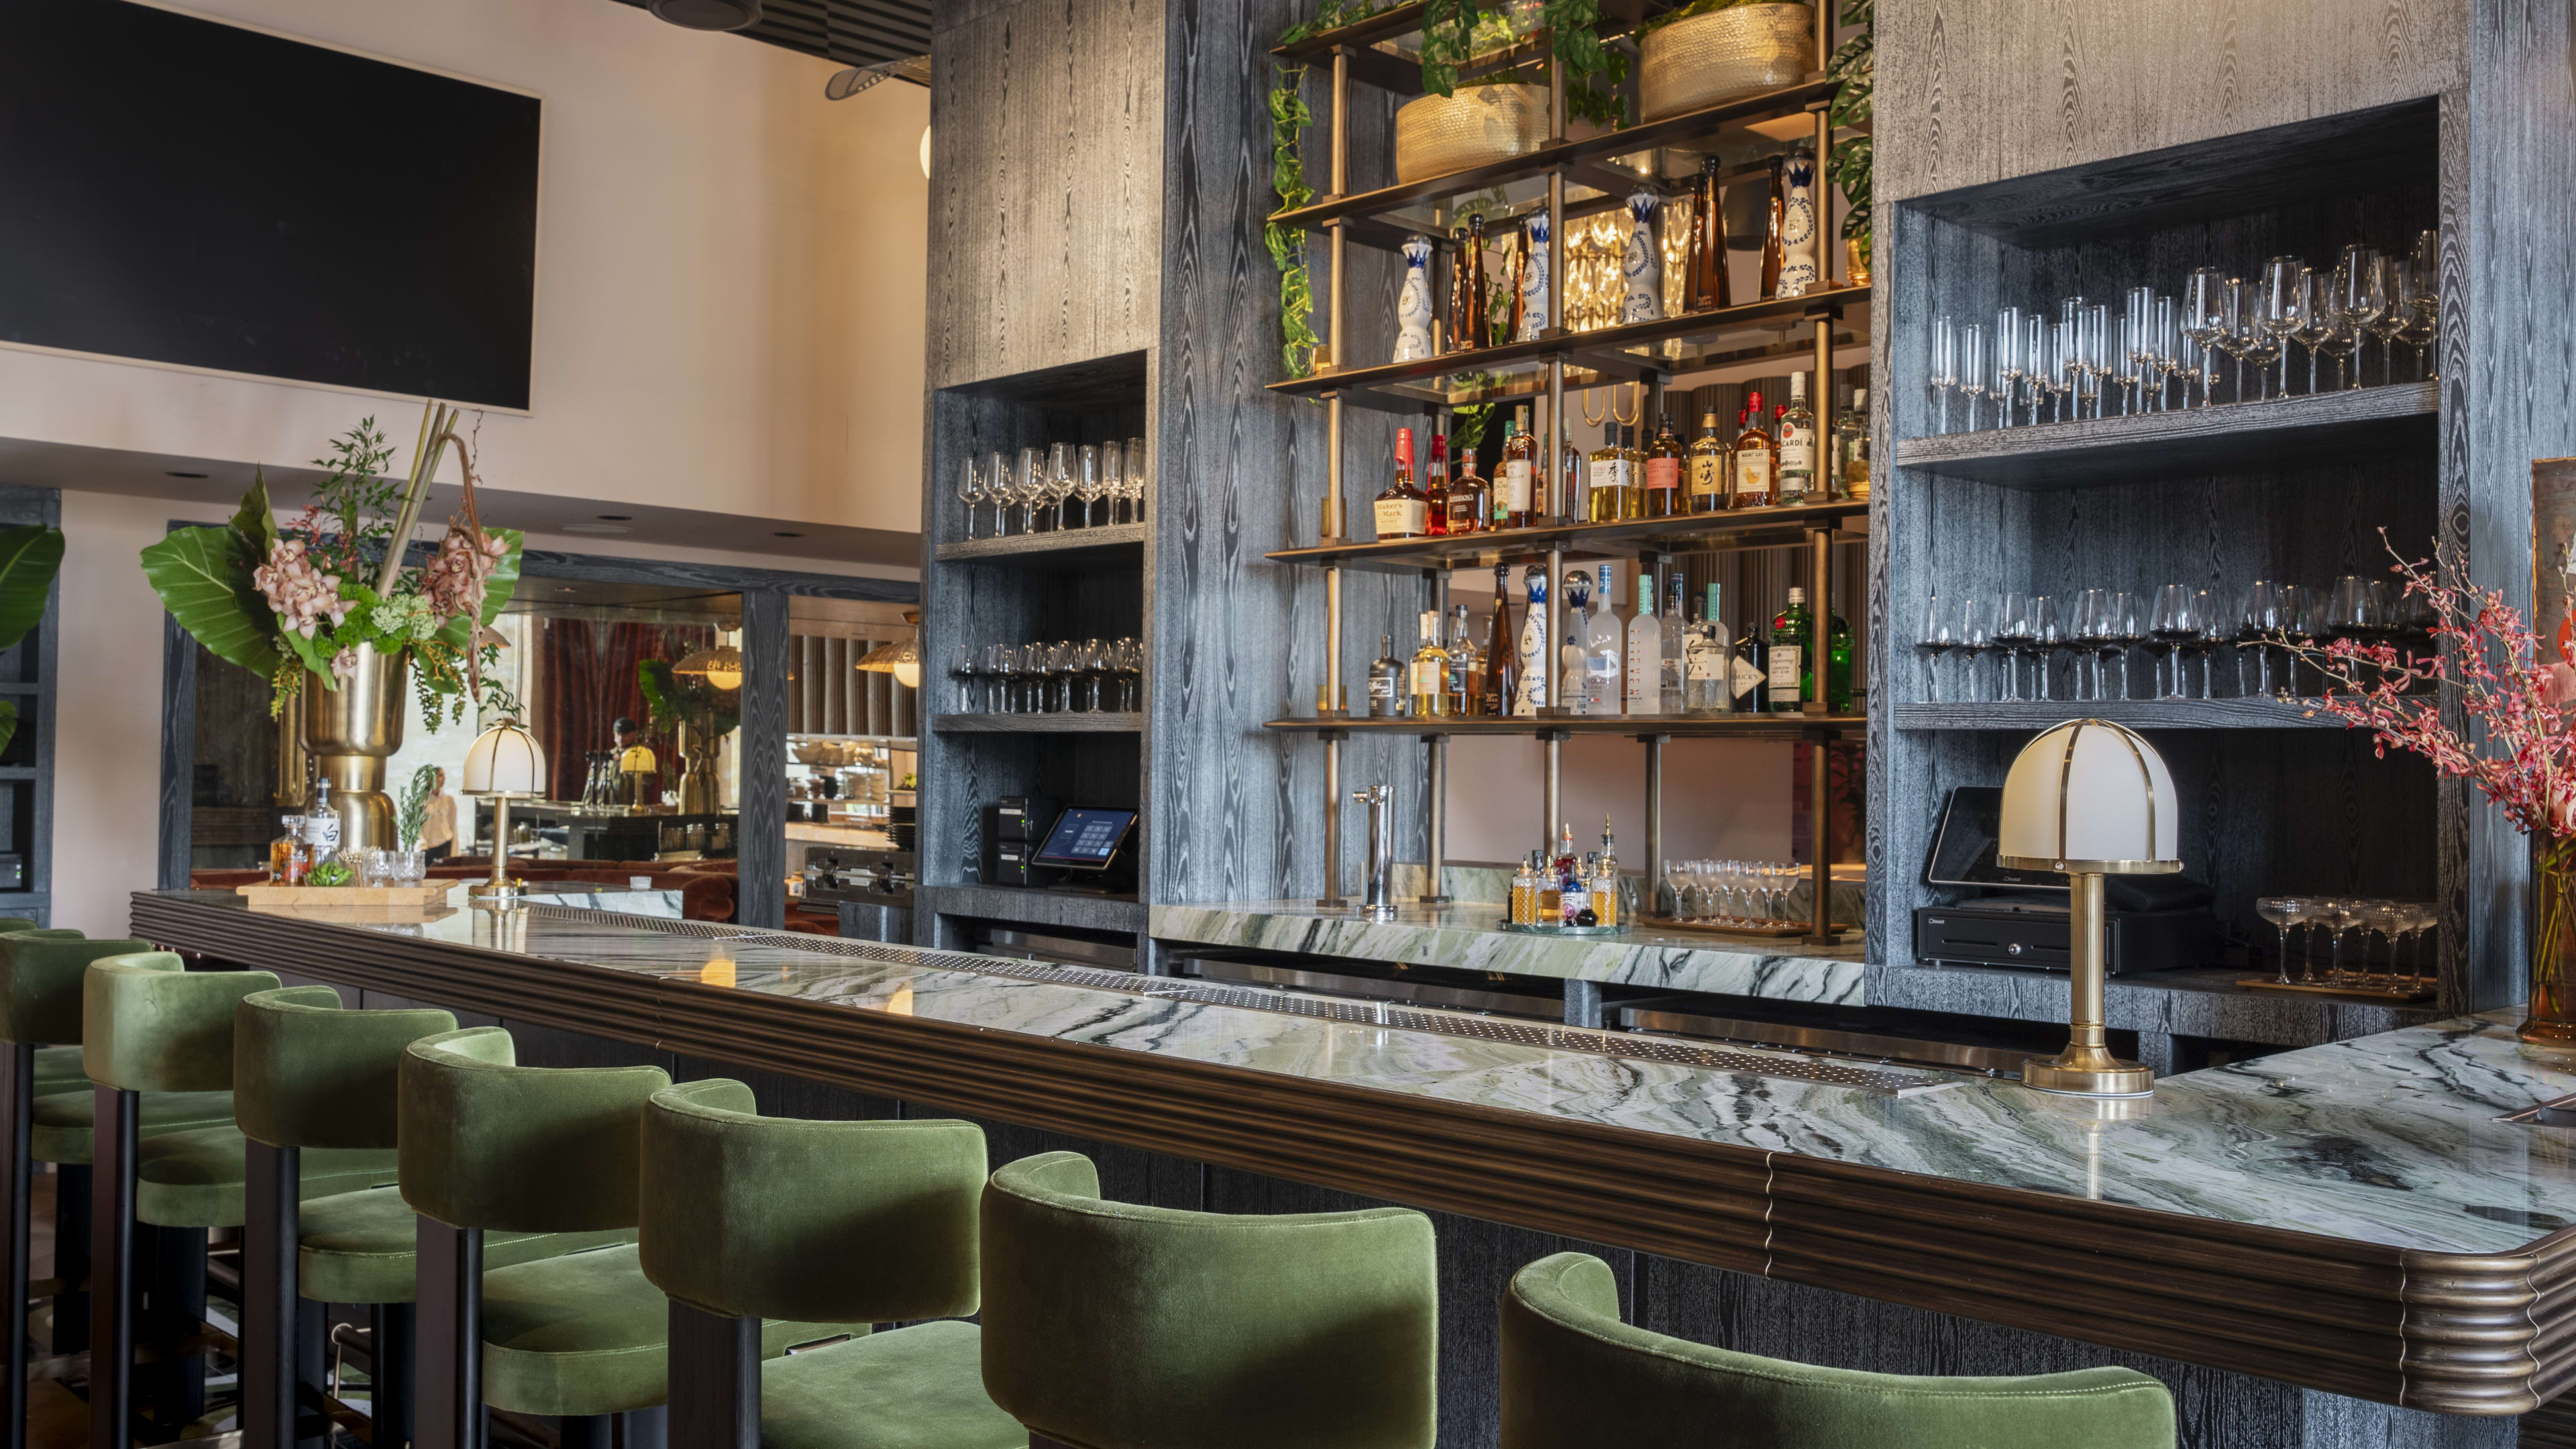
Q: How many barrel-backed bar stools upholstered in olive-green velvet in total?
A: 8